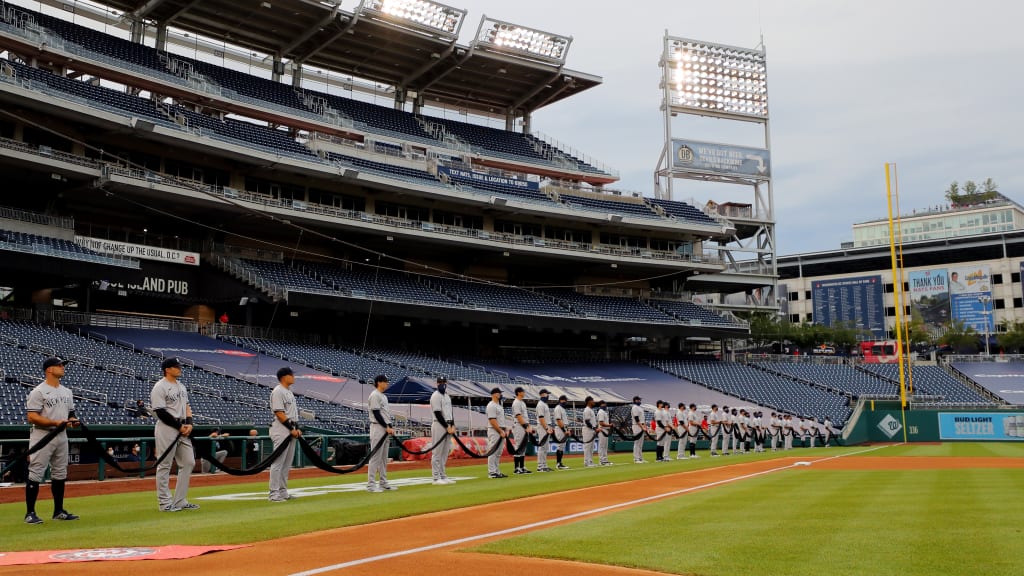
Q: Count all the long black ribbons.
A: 1